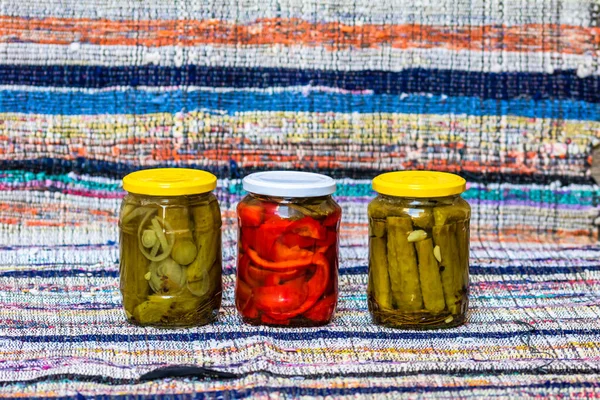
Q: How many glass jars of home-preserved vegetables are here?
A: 3